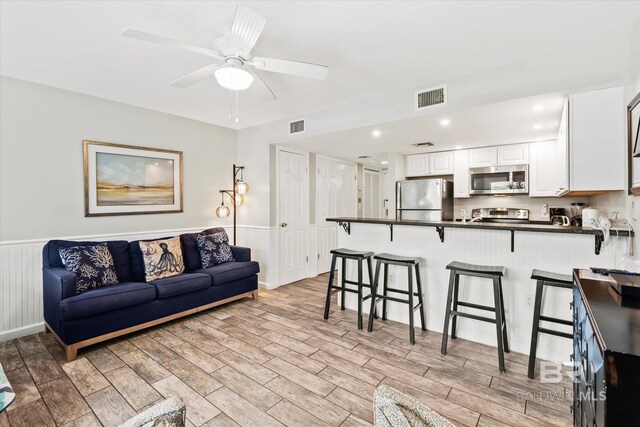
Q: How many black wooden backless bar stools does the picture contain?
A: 4